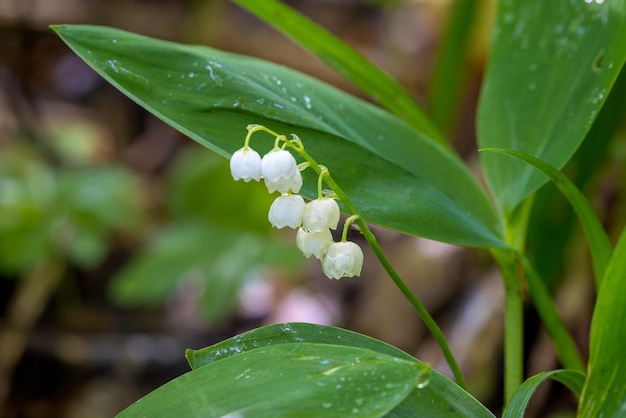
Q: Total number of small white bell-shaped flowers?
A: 7